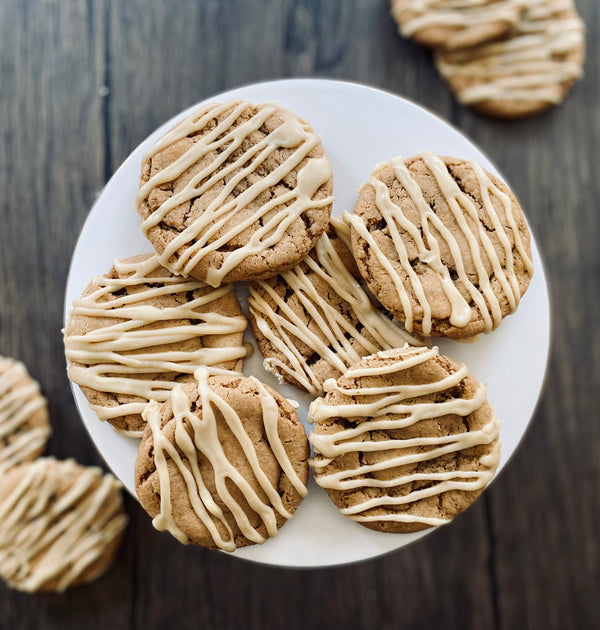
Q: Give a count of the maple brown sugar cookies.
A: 10